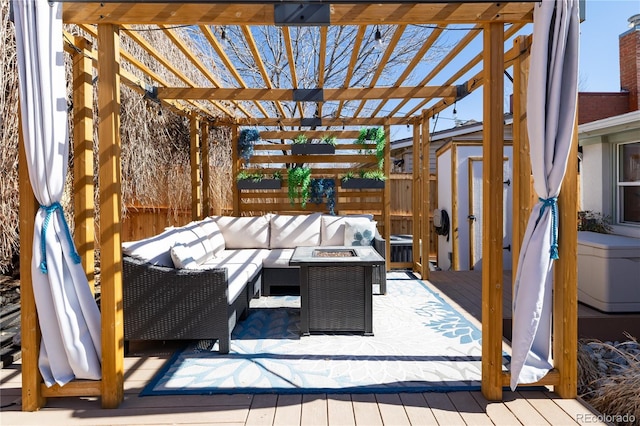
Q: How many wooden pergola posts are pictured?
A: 12